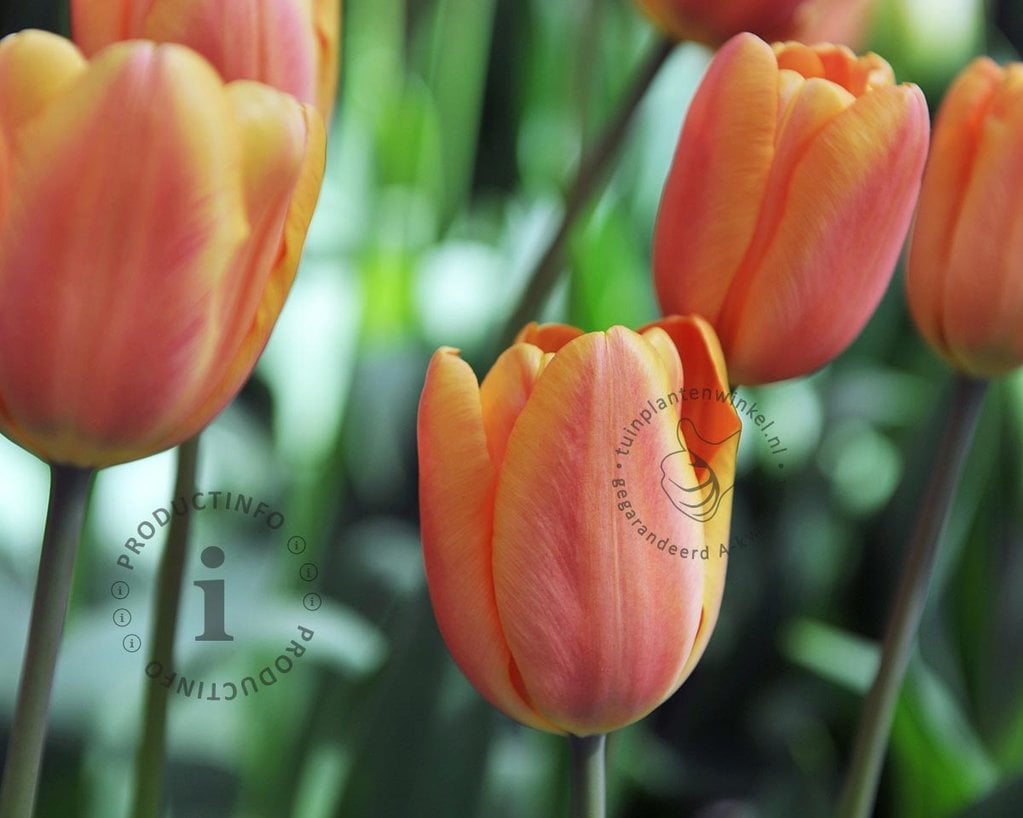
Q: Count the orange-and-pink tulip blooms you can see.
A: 6